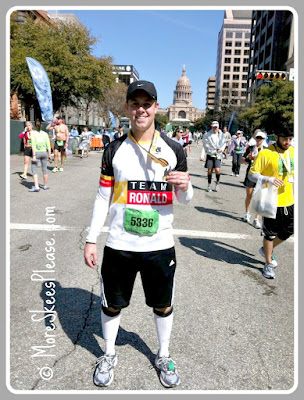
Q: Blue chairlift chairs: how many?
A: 0